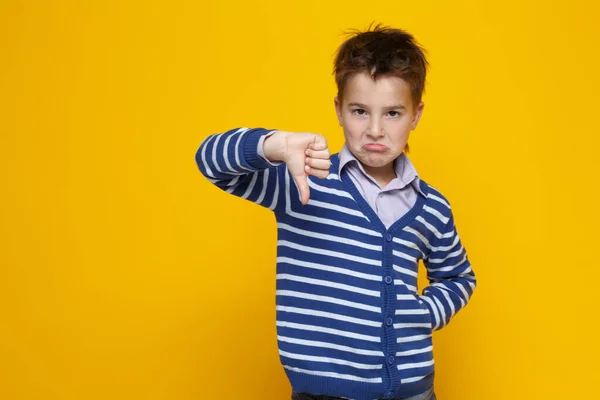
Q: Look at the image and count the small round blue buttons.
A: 5